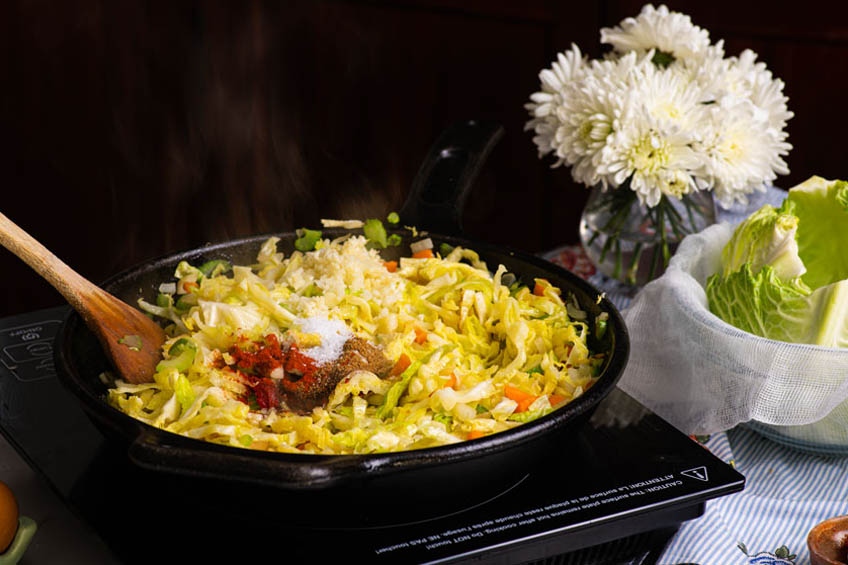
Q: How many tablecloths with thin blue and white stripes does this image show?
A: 1